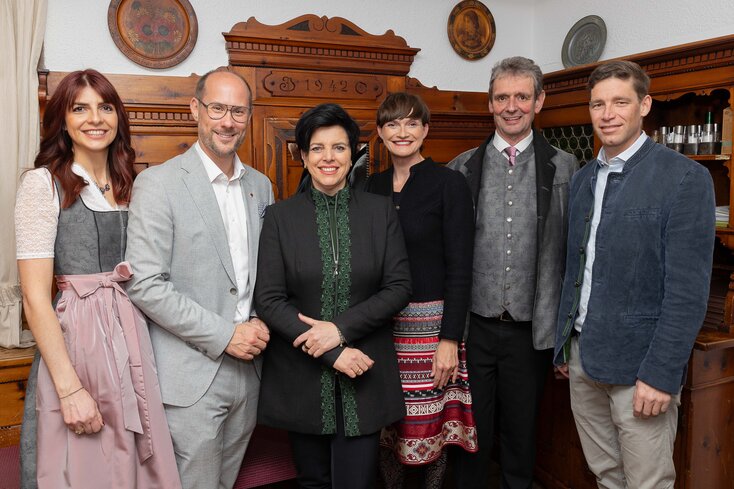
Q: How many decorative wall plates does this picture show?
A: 3